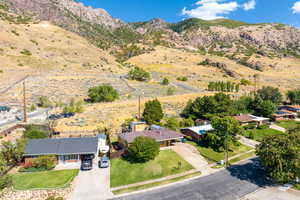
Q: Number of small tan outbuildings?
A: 1